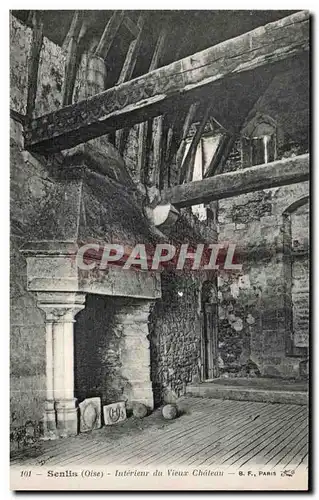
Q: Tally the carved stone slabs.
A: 2